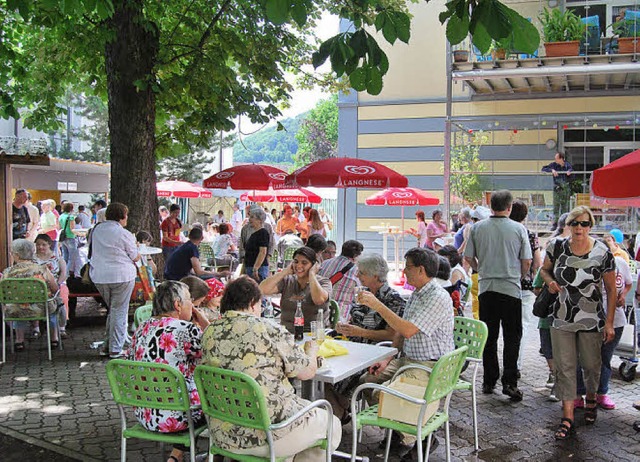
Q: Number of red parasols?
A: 6